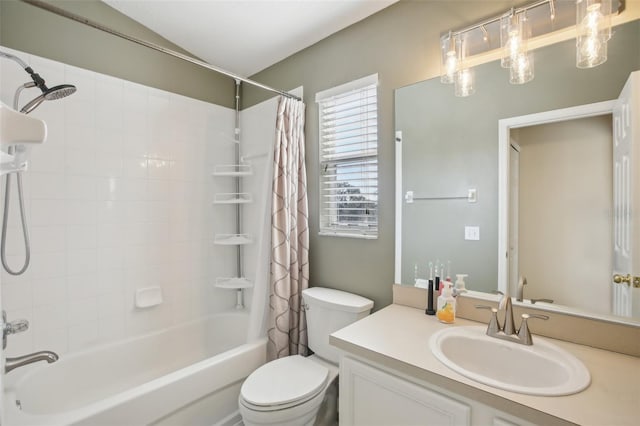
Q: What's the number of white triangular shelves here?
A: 4